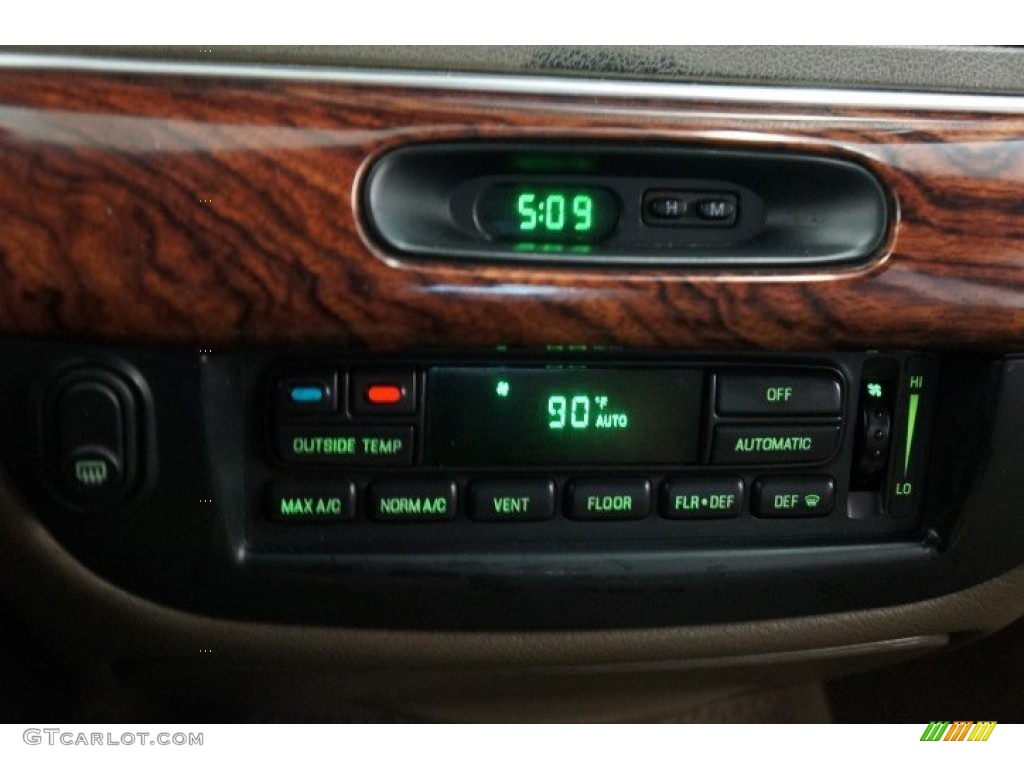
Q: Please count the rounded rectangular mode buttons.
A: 6